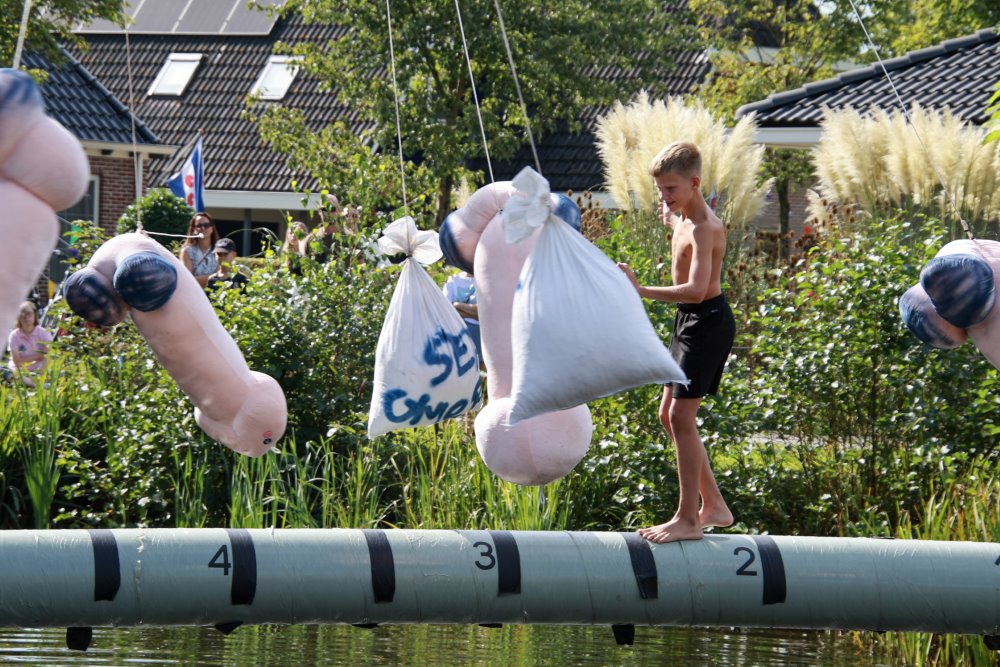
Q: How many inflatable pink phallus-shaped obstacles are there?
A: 4